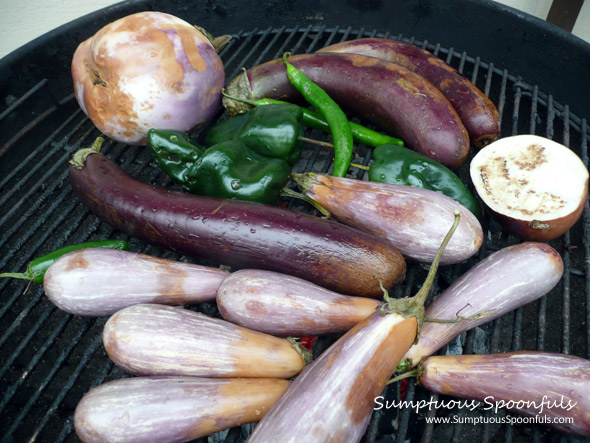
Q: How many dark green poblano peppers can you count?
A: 3